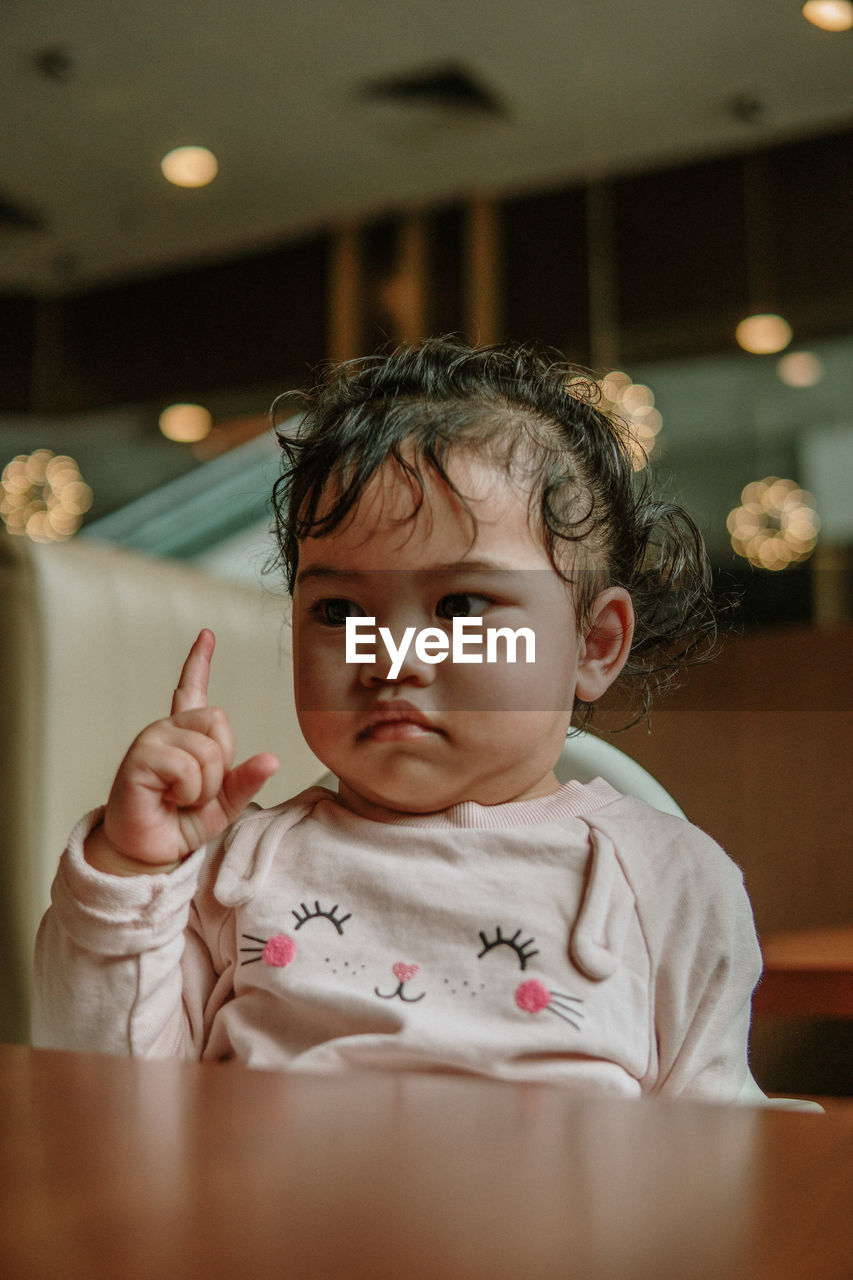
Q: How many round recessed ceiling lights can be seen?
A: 5